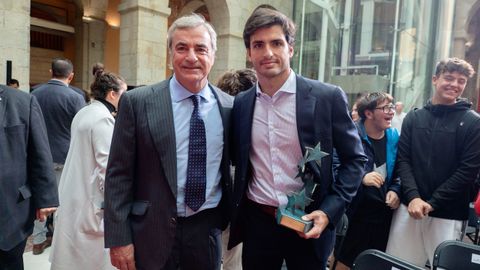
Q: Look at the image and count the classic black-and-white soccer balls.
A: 0